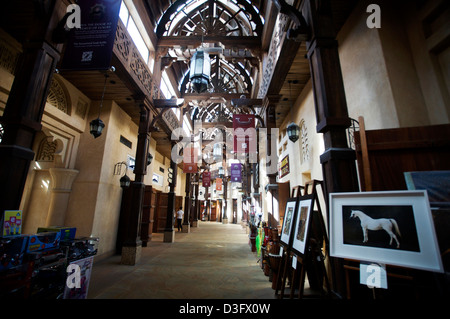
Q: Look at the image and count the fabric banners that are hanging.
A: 6